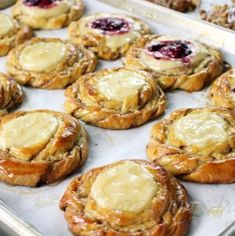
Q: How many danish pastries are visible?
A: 11